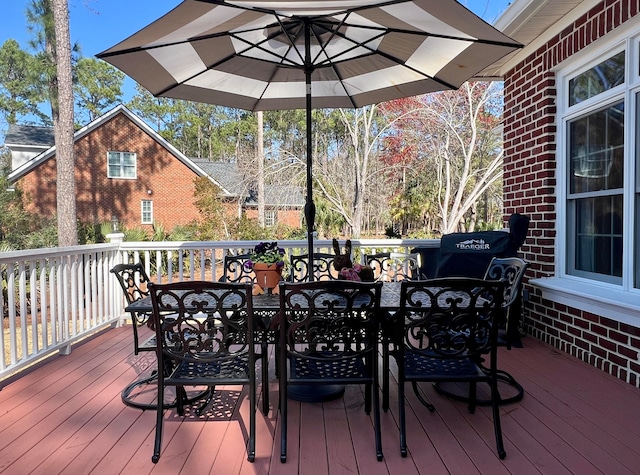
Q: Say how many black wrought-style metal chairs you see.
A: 8